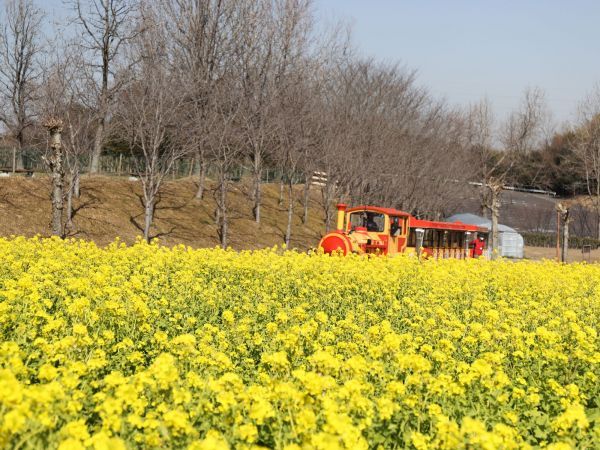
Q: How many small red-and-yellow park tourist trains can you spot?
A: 1